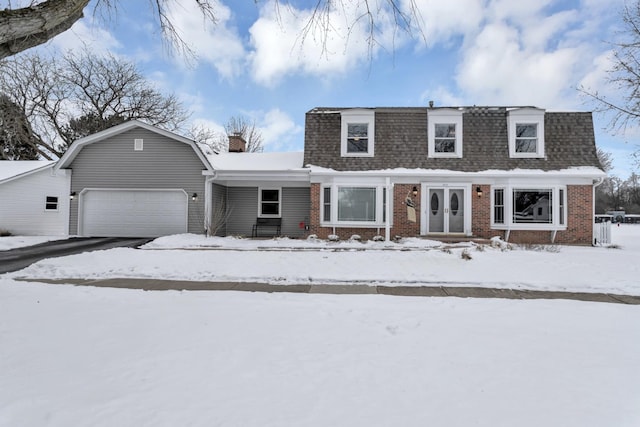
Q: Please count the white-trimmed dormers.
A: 3